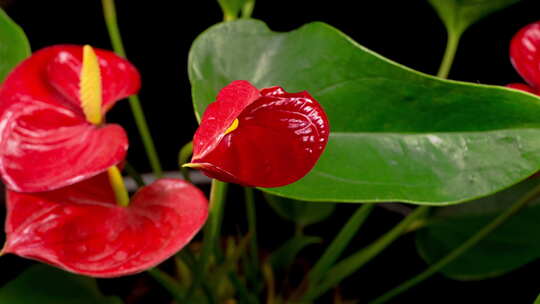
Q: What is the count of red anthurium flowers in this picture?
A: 4